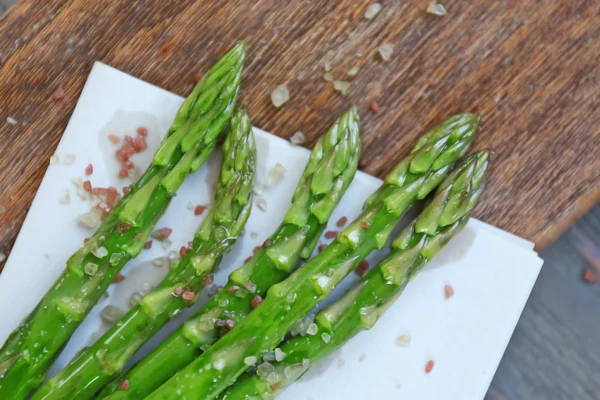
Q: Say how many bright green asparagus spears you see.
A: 5